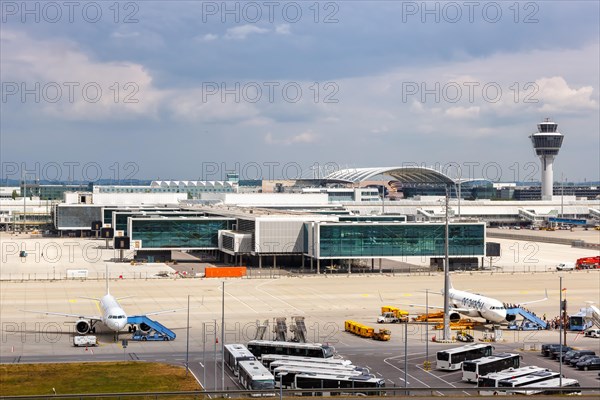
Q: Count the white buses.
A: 12